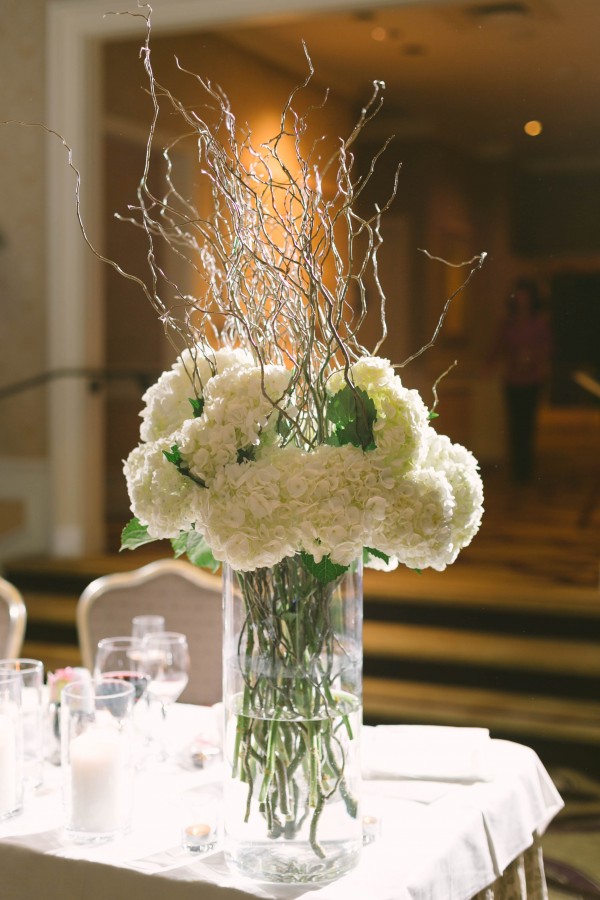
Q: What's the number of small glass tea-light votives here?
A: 2